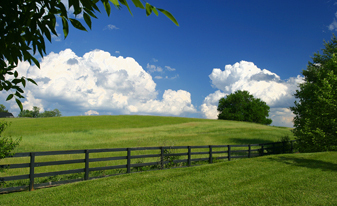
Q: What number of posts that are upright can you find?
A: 12